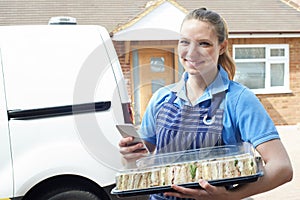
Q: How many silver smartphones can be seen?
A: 1